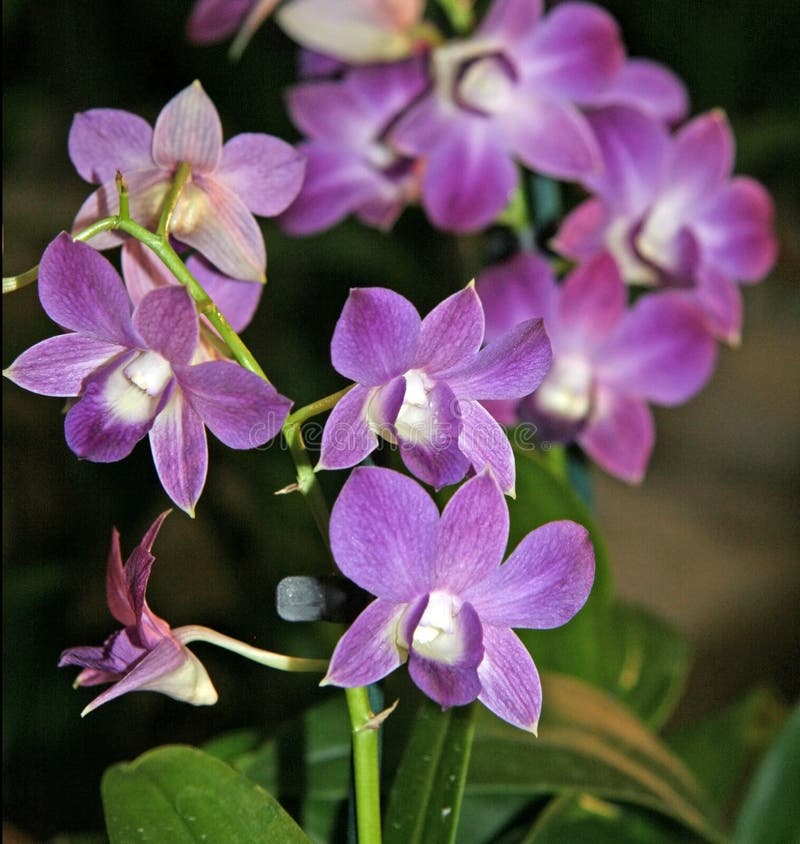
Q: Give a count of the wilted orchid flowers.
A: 1